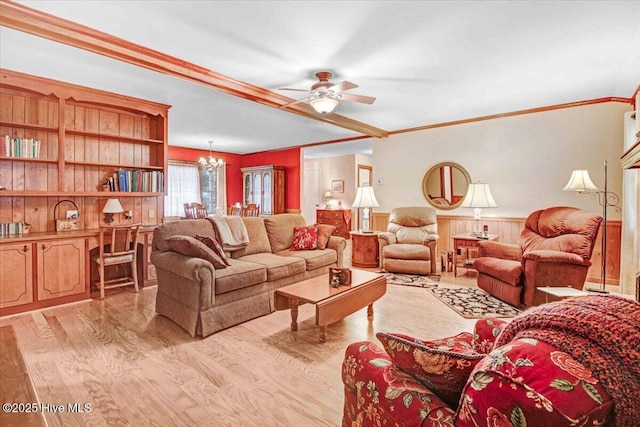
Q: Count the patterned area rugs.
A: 2